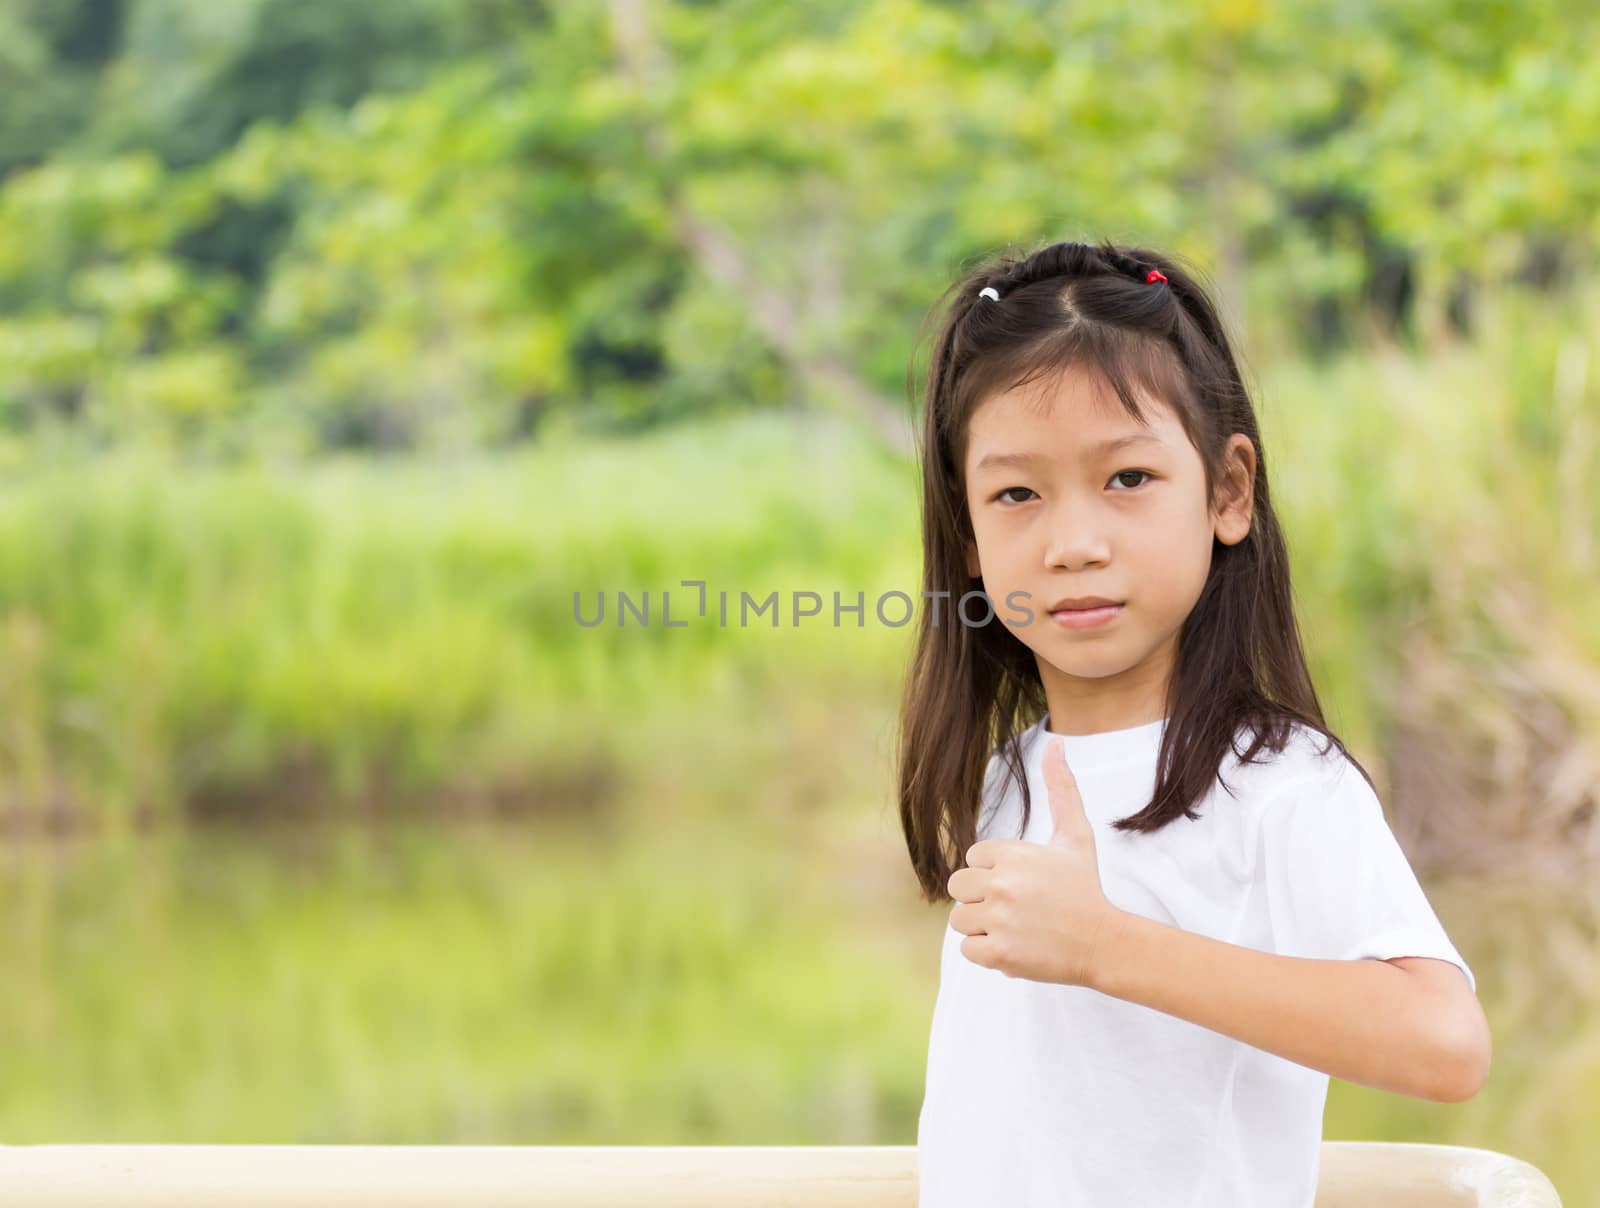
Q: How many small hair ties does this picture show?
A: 2